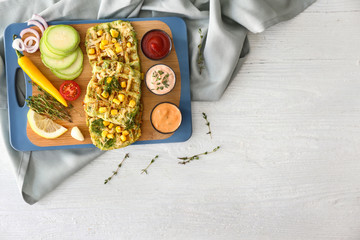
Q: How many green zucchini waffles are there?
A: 3